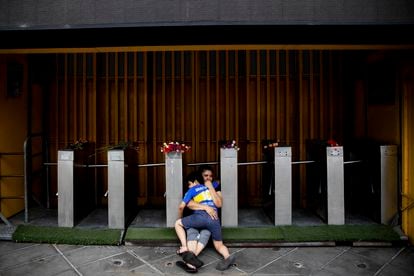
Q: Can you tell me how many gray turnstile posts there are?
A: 7